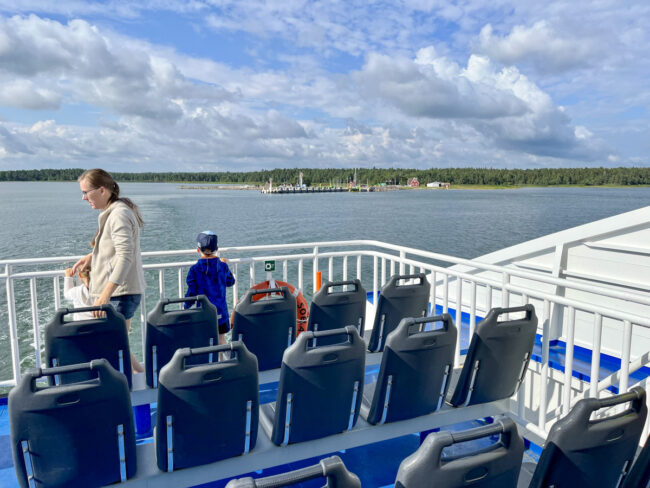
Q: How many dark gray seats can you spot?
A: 14